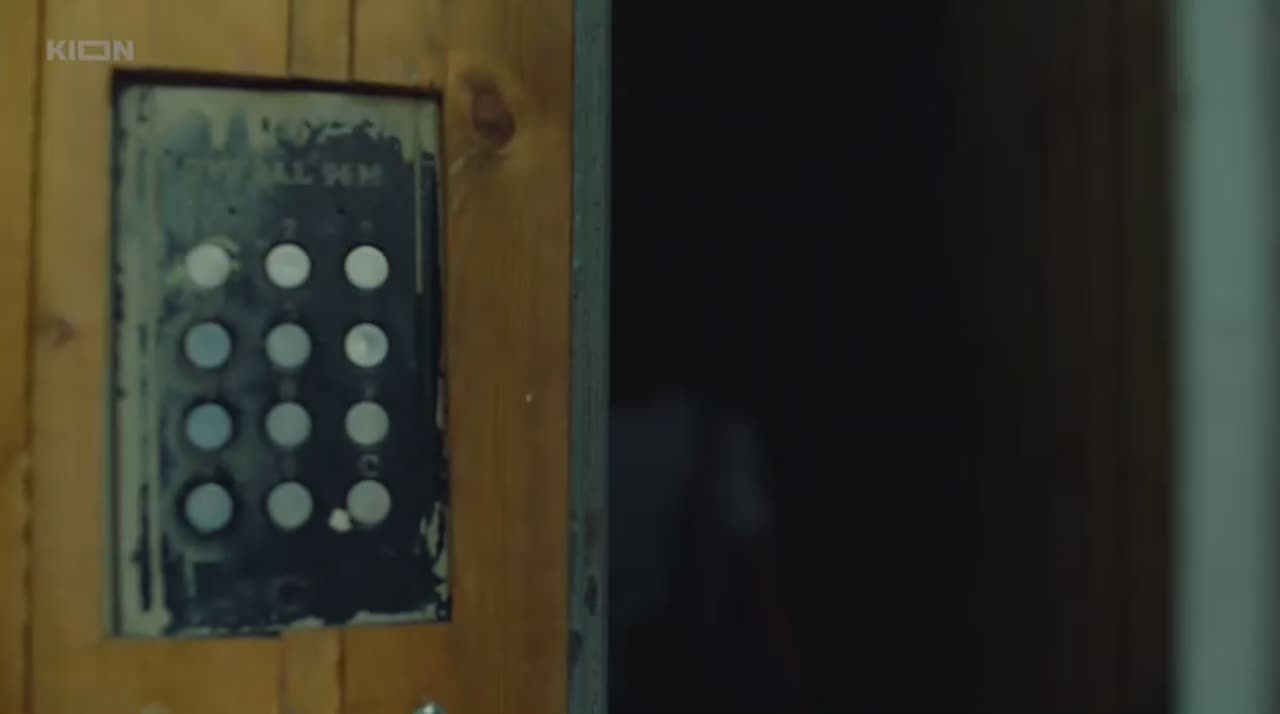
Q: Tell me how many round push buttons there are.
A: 12